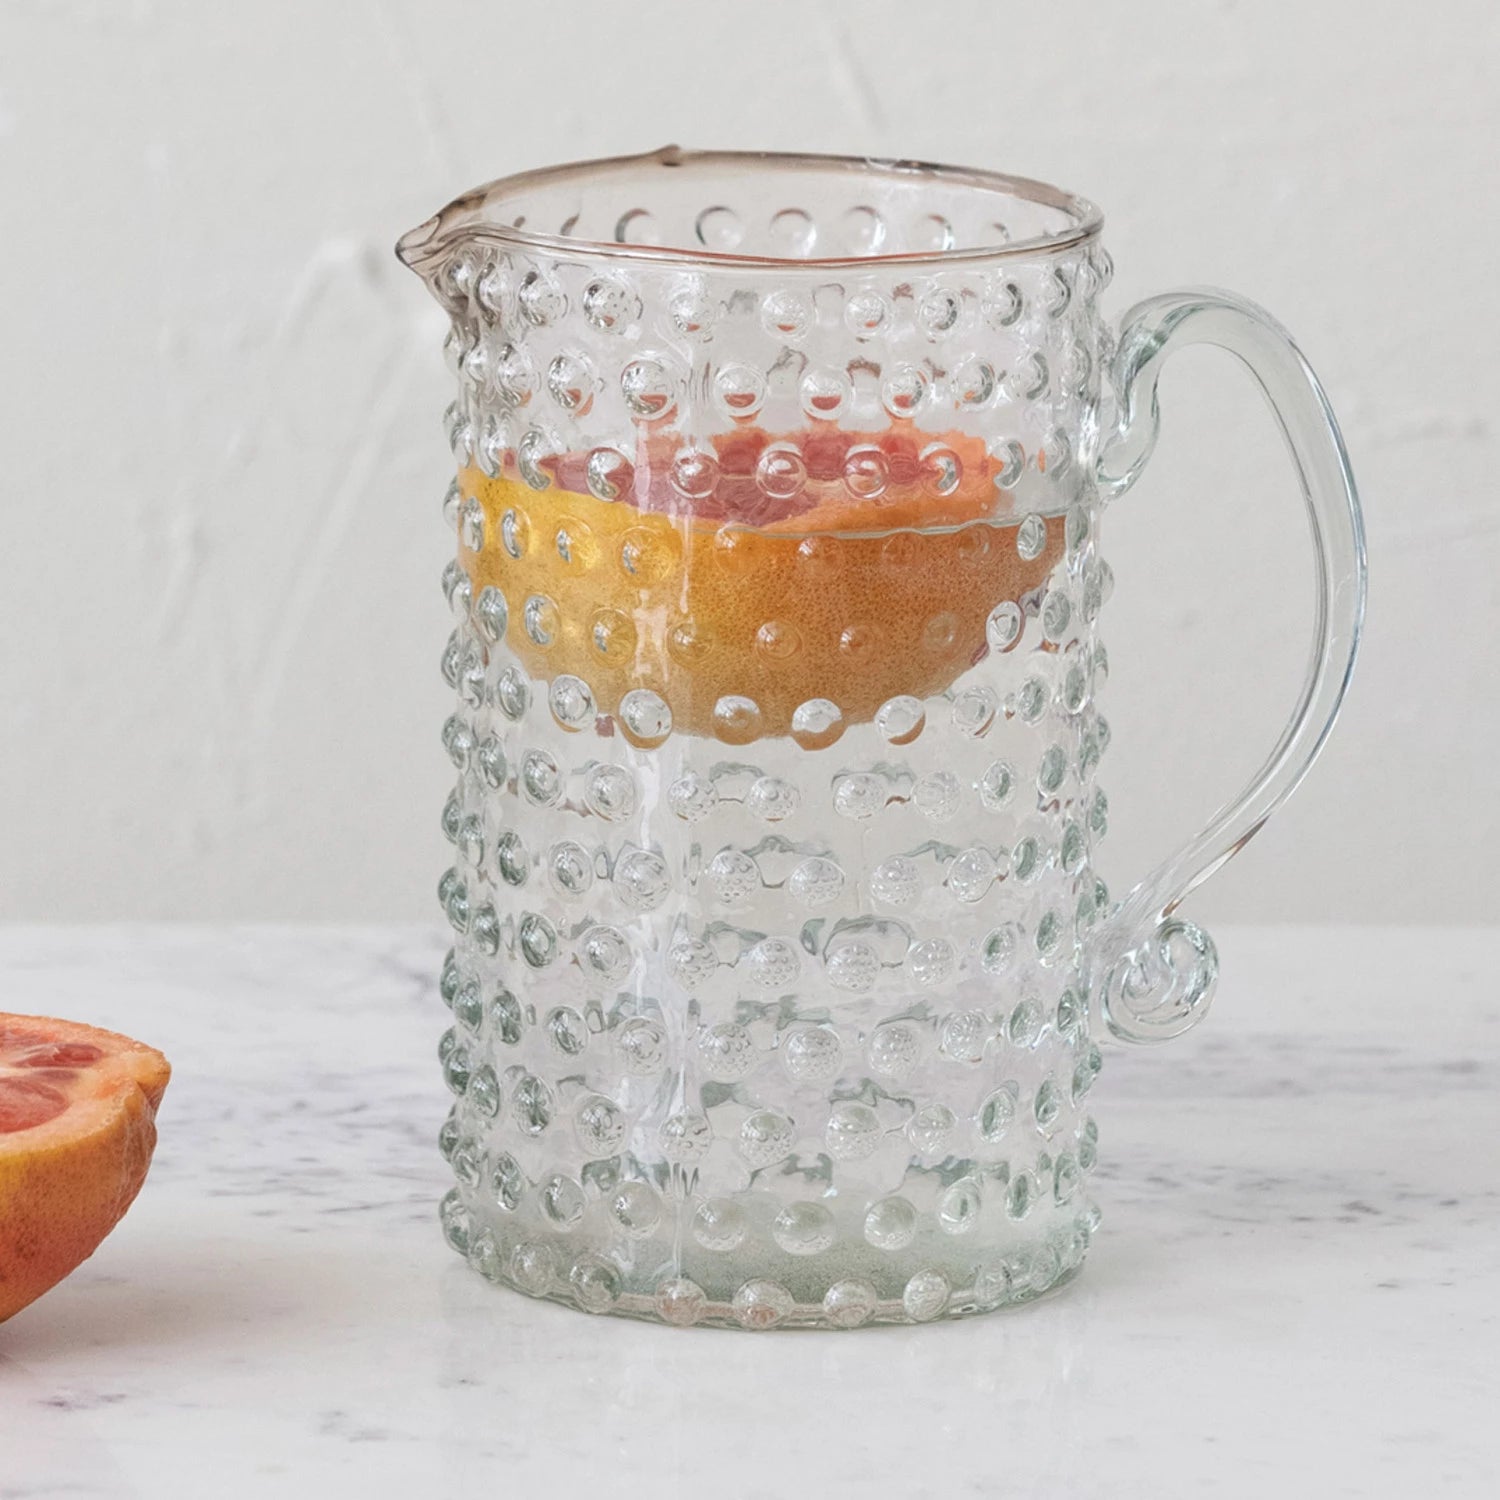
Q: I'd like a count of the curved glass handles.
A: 1